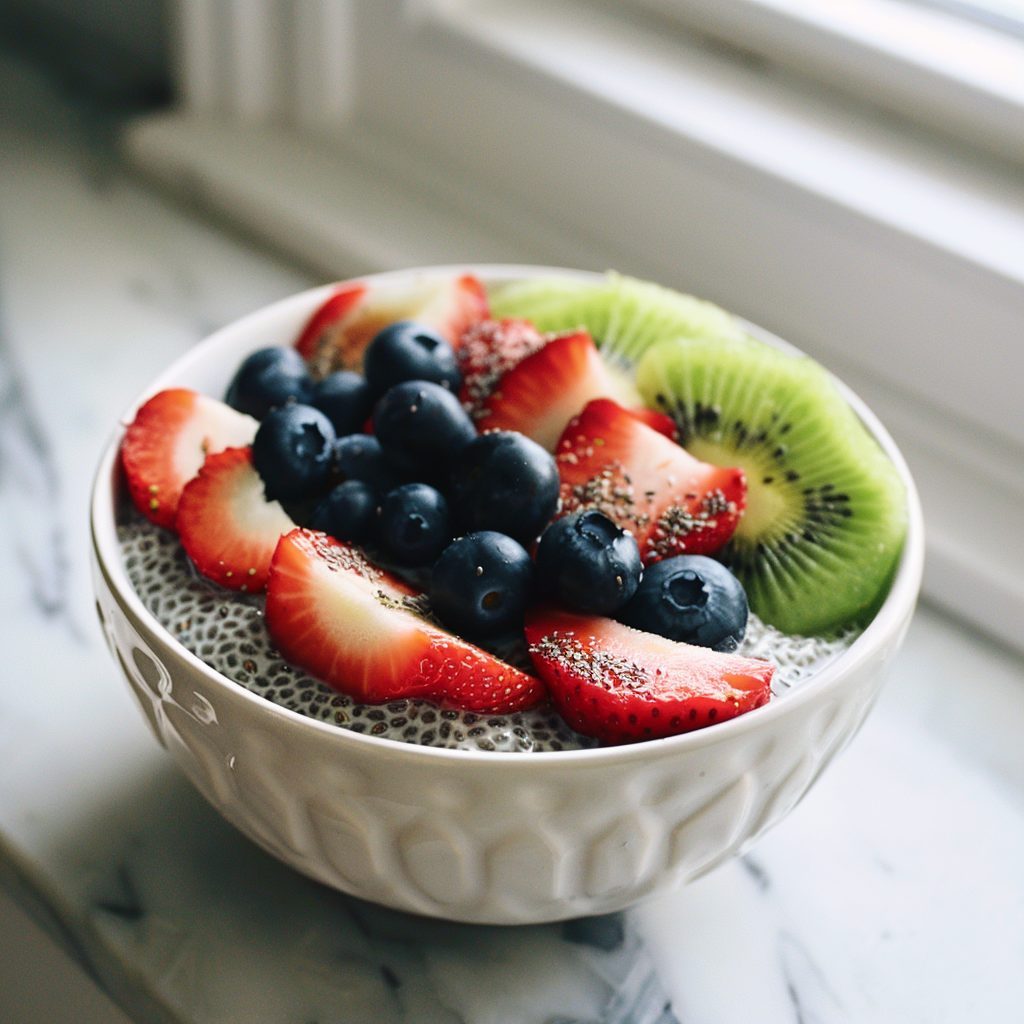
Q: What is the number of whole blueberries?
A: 12